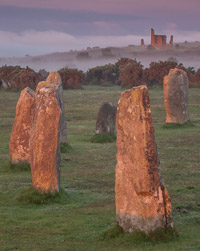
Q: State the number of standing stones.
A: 6